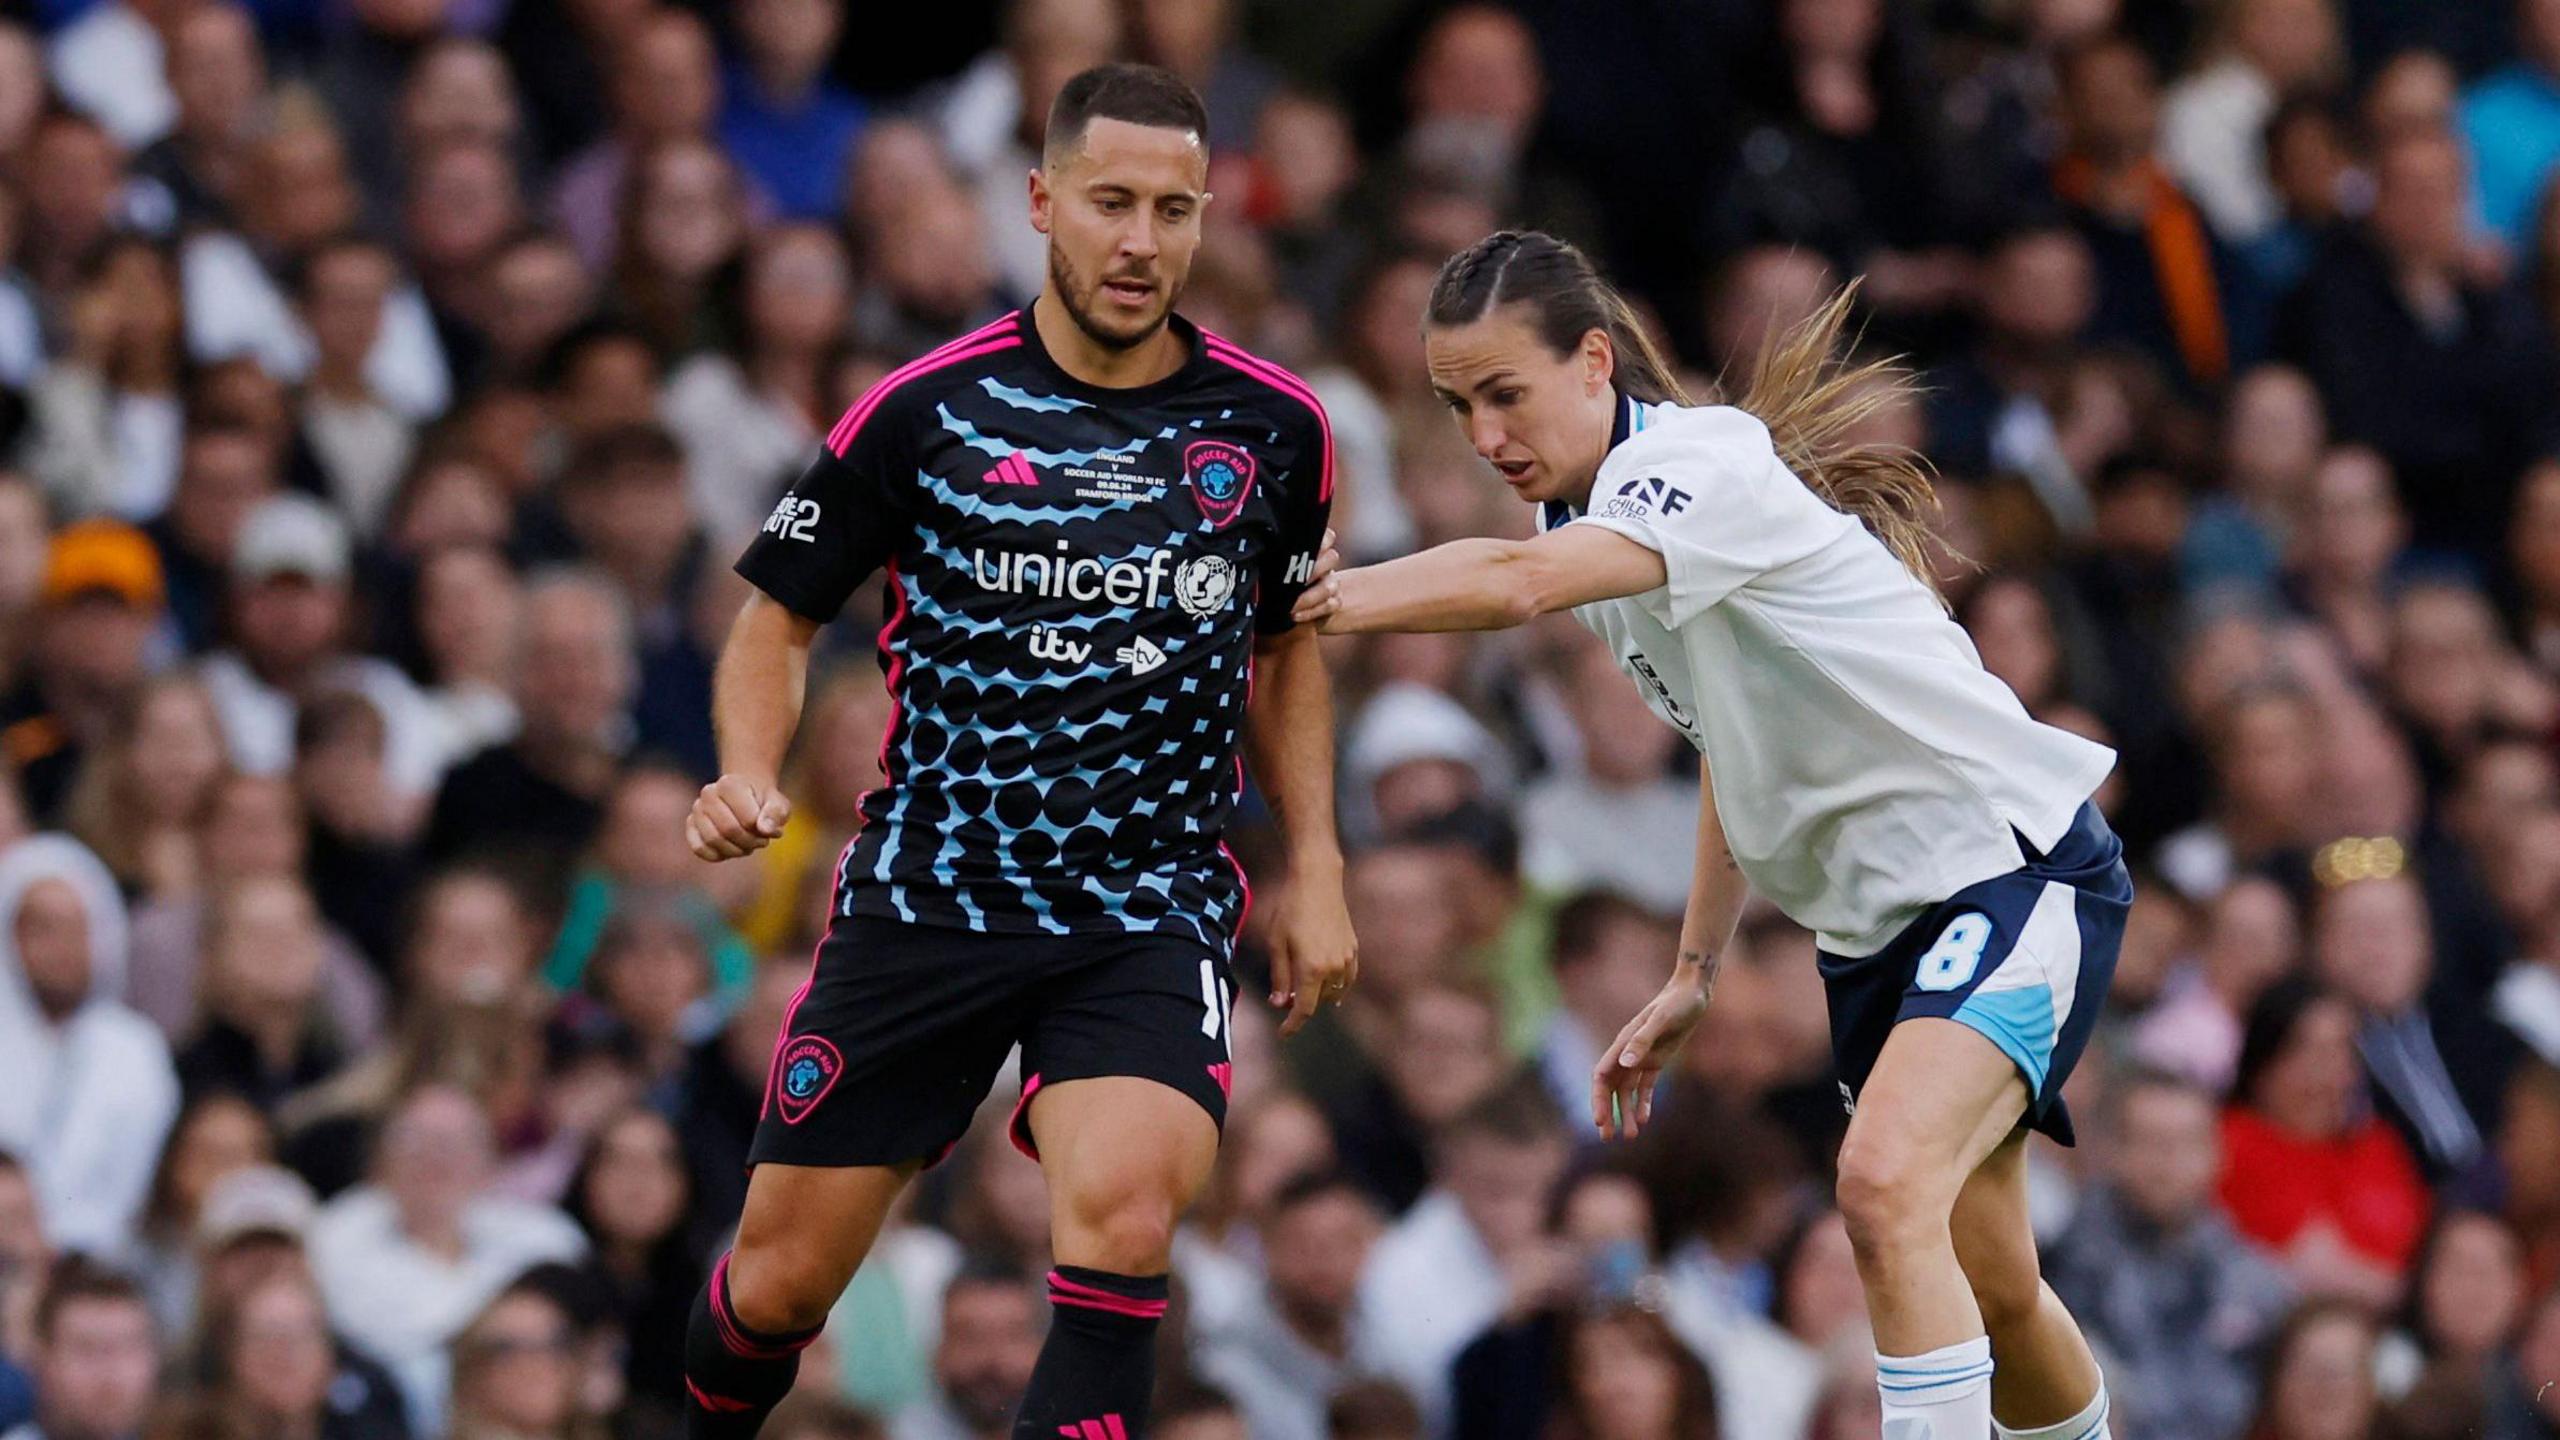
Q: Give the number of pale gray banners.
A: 0